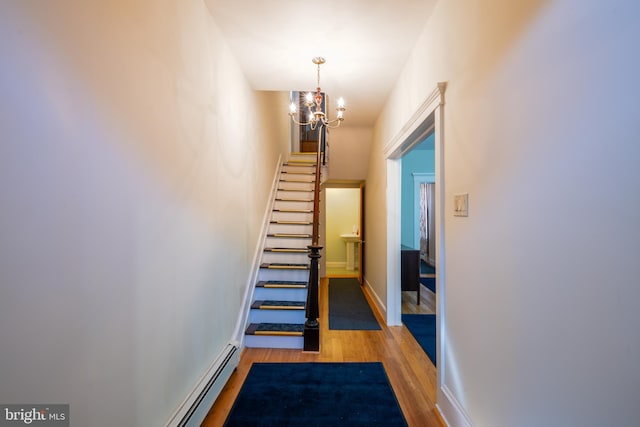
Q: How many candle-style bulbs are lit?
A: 5